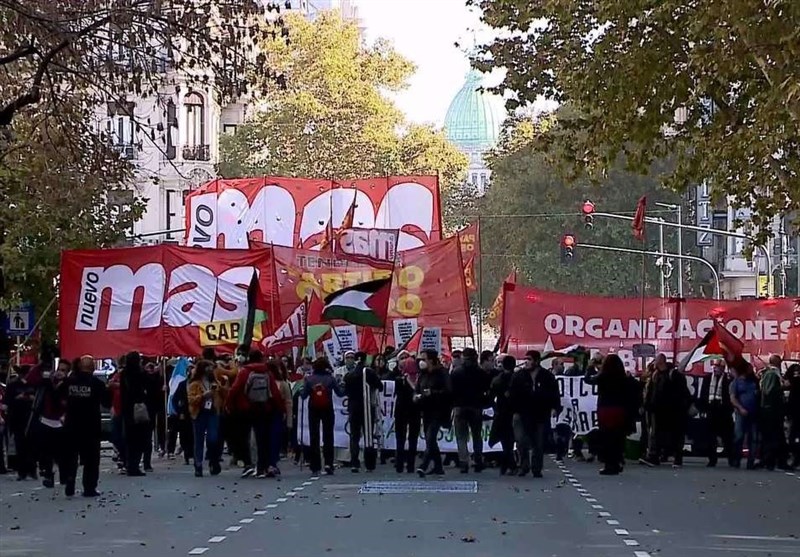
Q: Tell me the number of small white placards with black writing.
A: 4